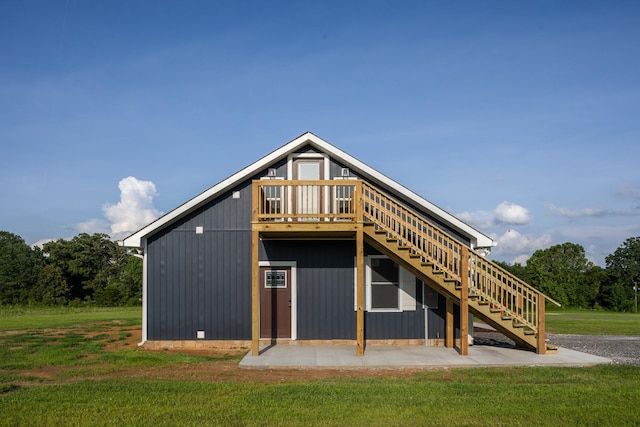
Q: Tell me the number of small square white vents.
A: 3